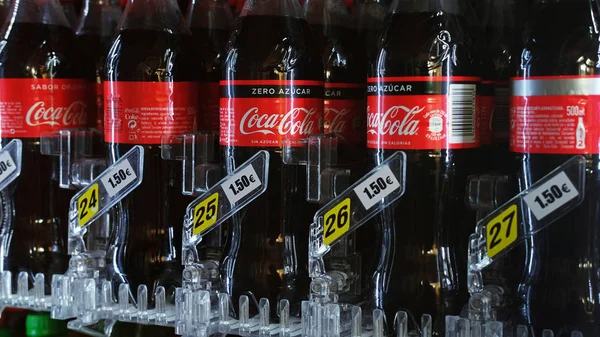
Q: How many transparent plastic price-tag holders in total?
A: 5